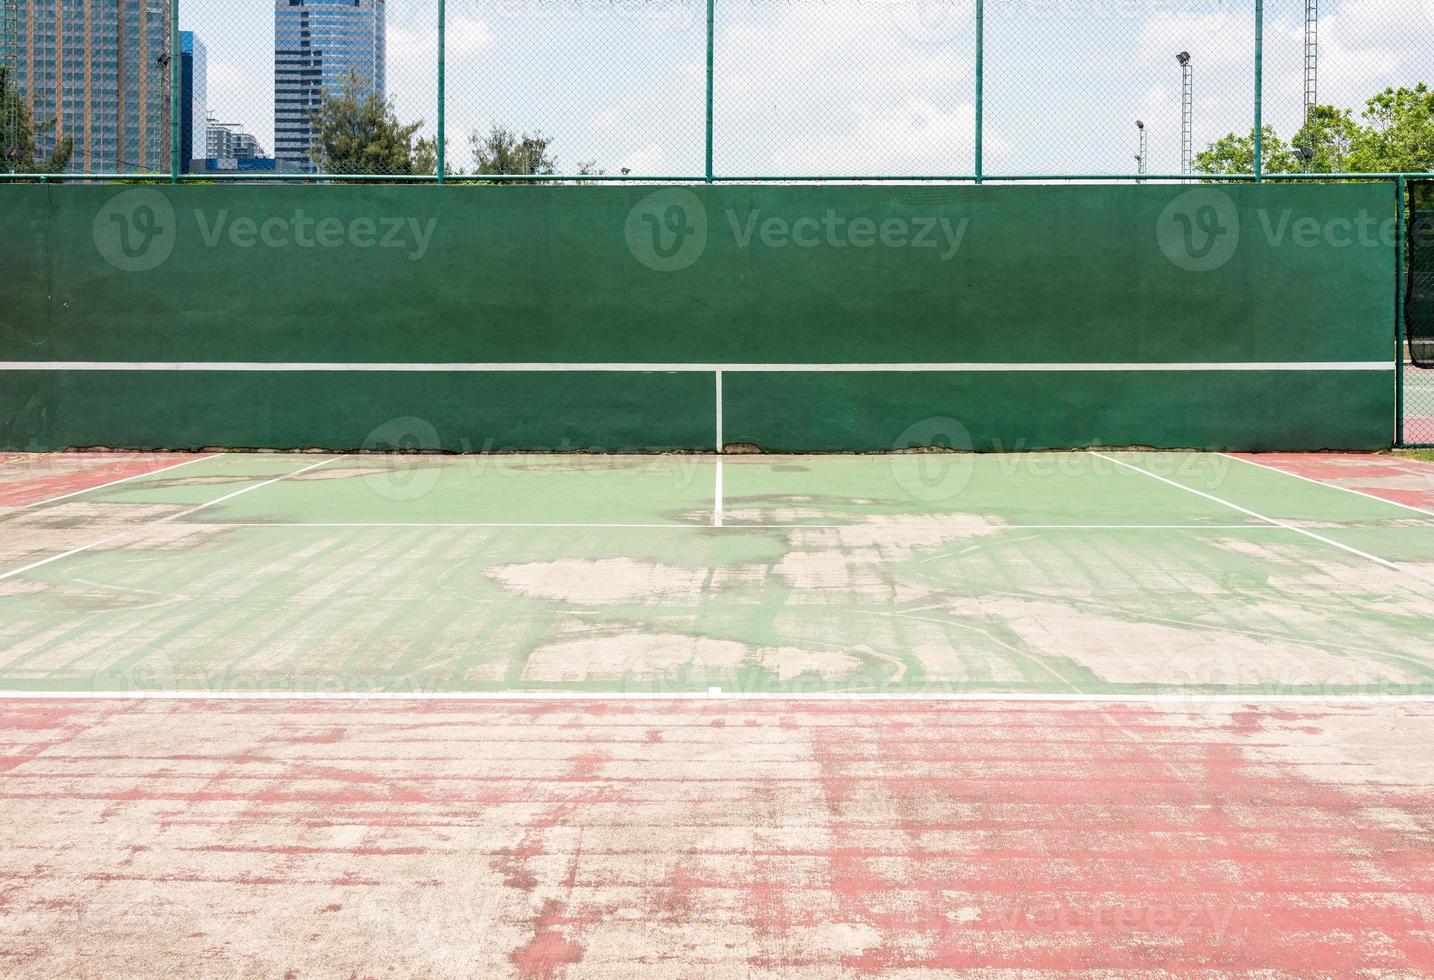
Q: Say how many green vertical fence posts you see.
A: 6